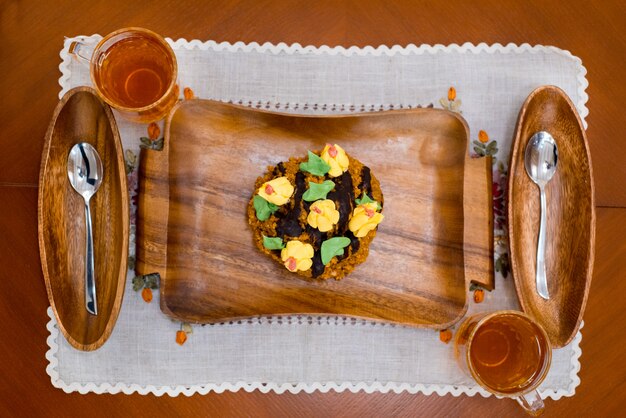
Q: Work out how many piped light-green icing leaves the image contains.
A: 6